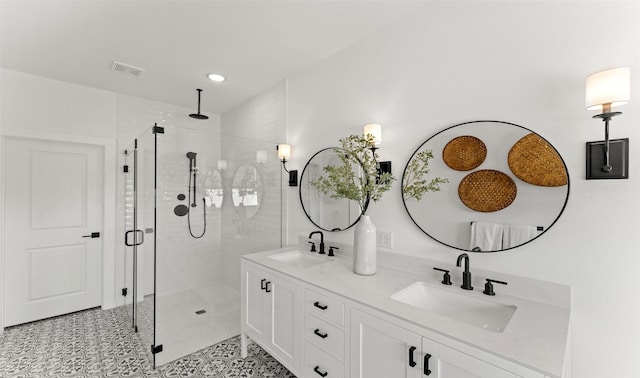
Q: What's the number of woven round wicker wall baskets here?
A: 3